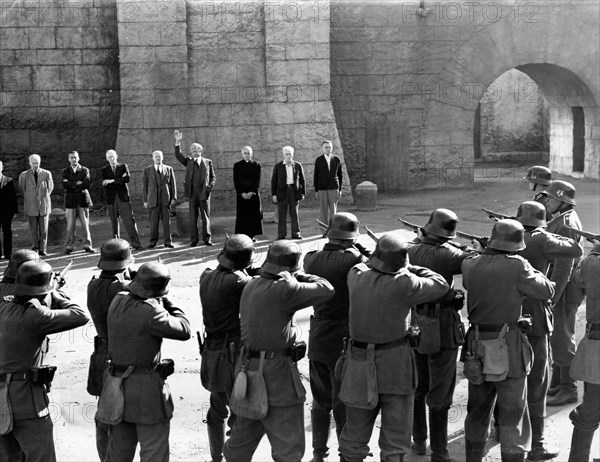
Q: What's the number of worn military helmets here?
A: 13